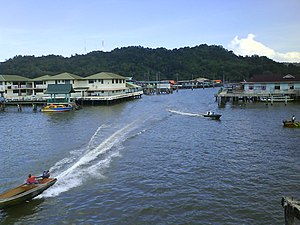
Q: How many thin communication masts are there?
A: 2